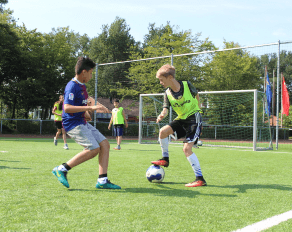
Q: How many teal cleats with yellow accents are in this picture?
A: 2